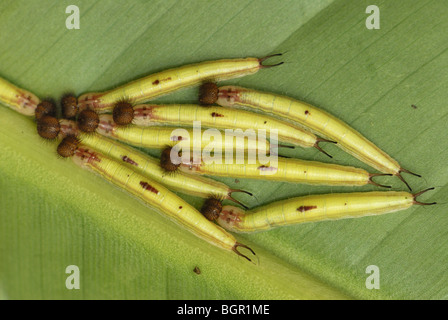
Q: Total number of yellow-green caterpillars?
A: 9